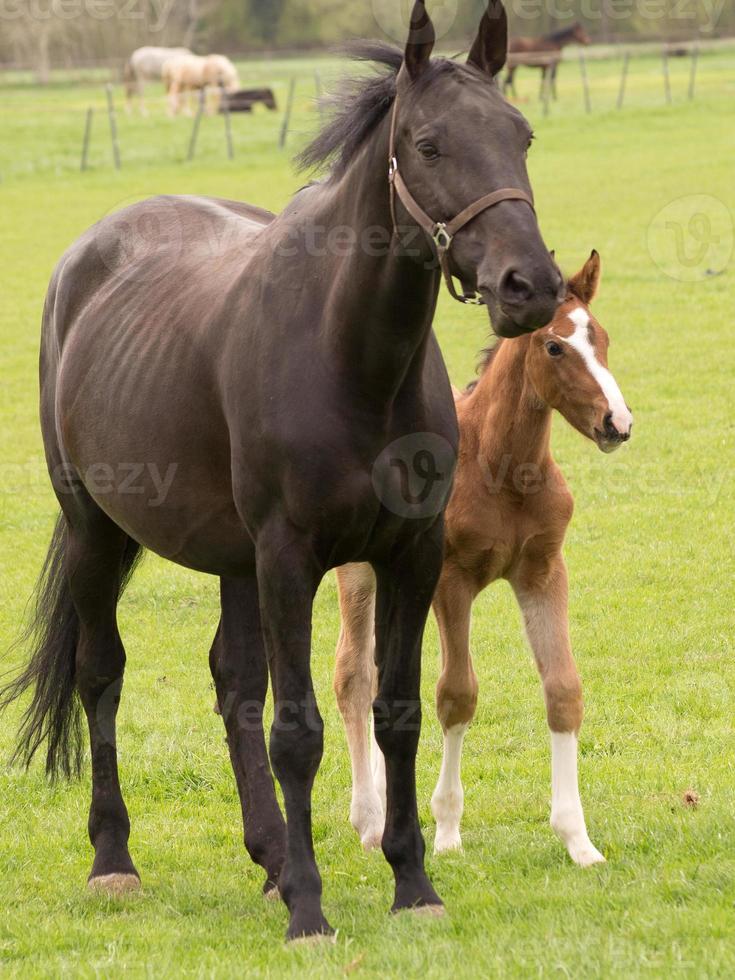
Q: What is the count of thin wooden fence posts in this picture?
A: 11